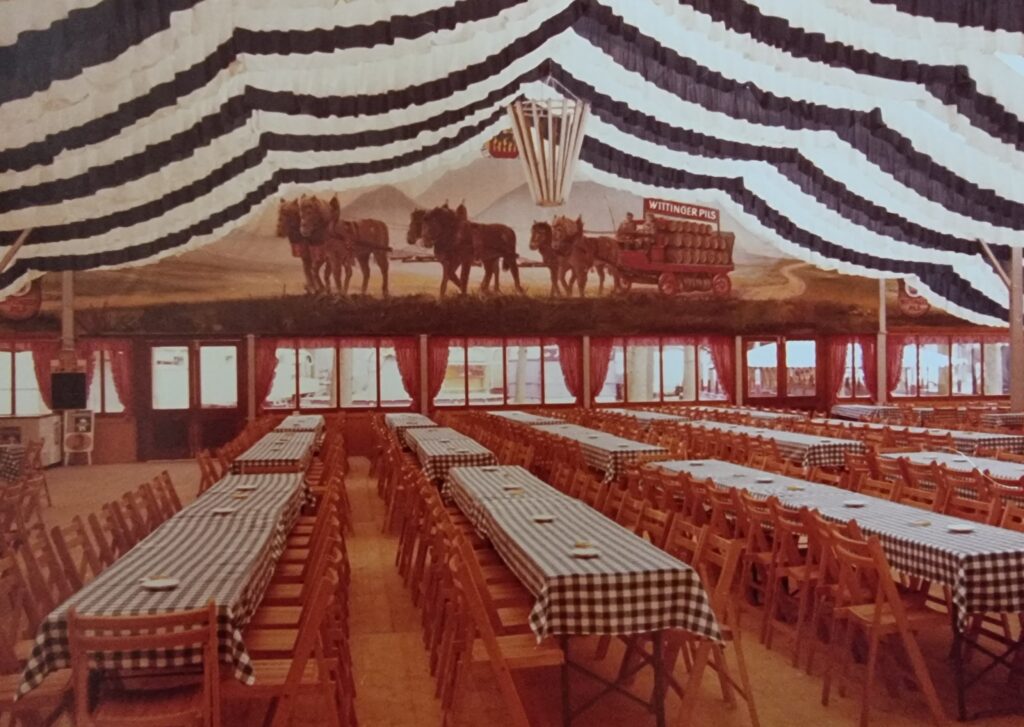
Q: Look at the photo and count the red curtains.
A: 12